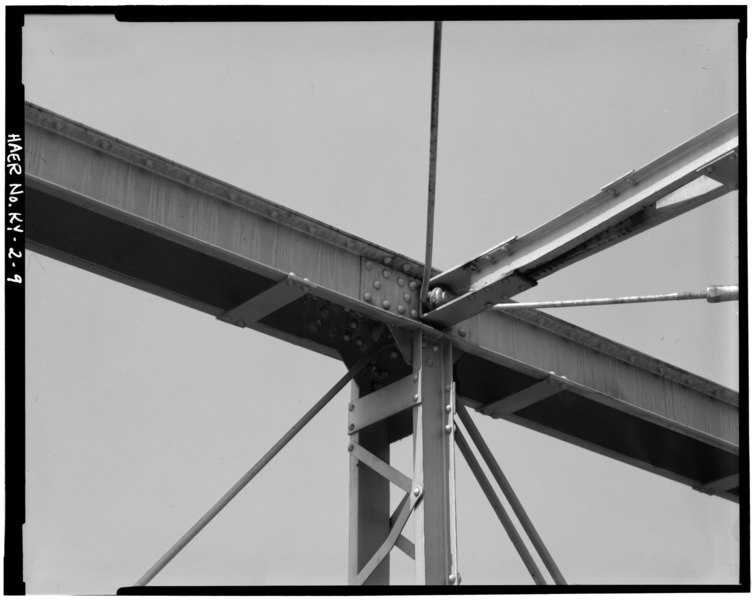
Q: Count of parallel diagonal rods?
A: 2